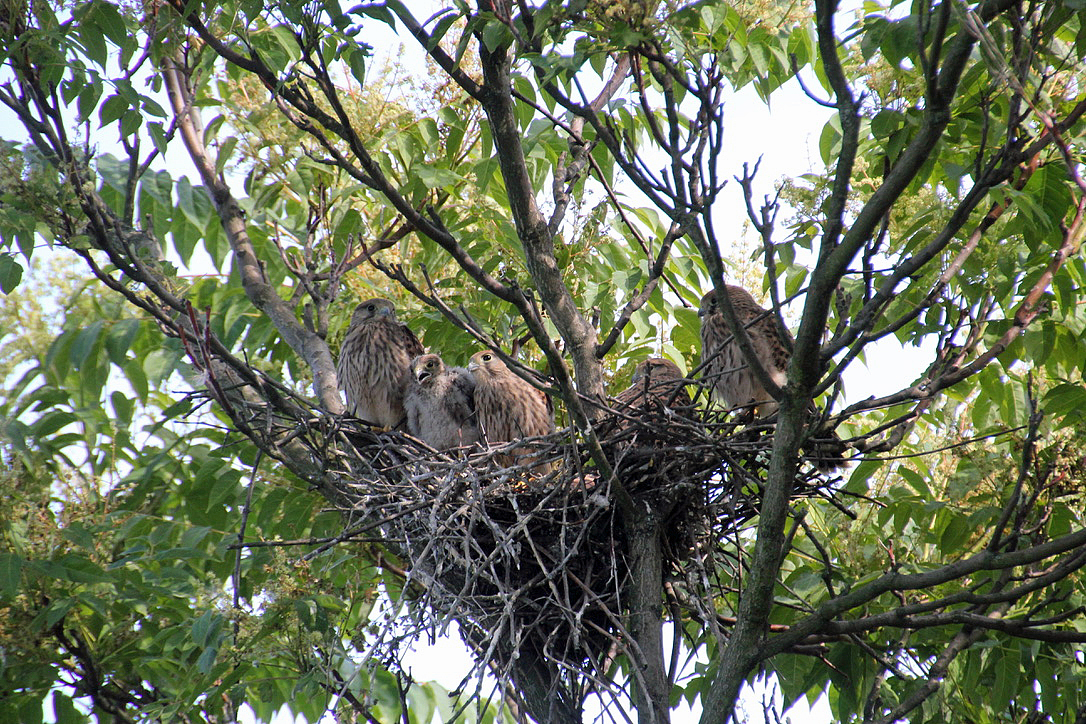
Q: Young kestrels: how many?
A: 5